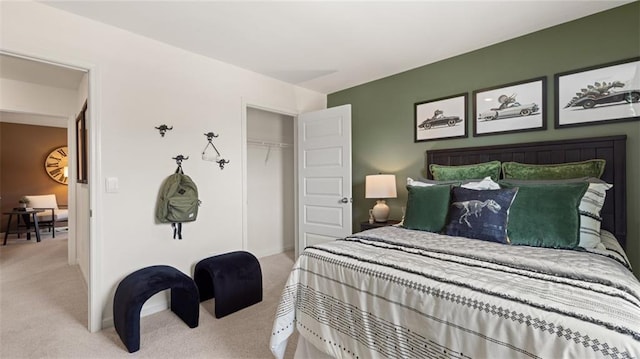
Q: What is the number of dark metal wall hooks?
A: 4